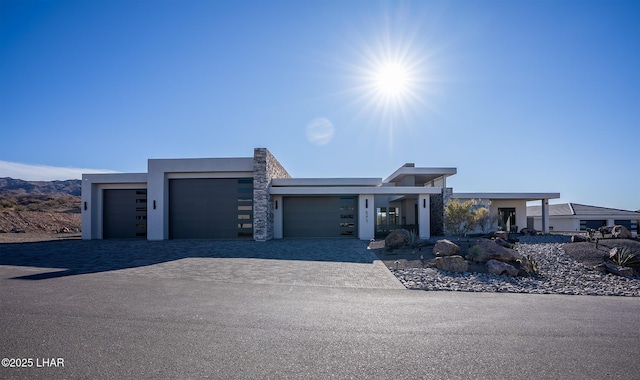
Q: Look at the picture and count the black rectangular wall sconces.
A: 5